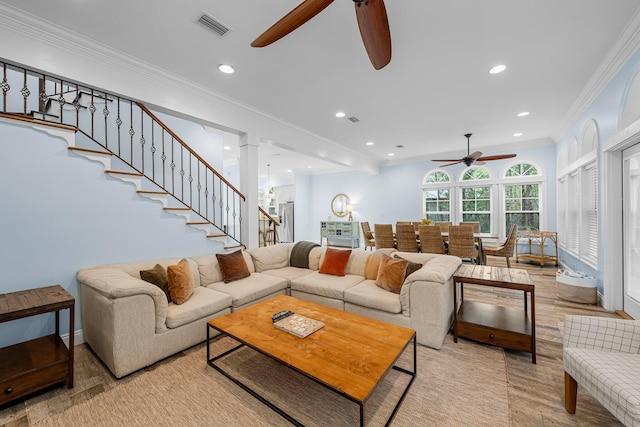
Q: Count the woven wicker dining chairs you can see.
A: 10